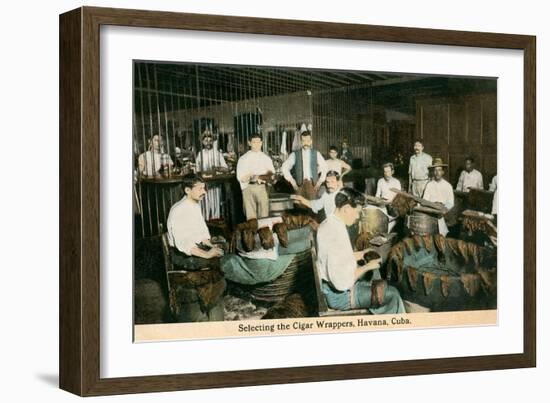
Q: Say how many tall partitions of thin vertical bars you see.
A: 1